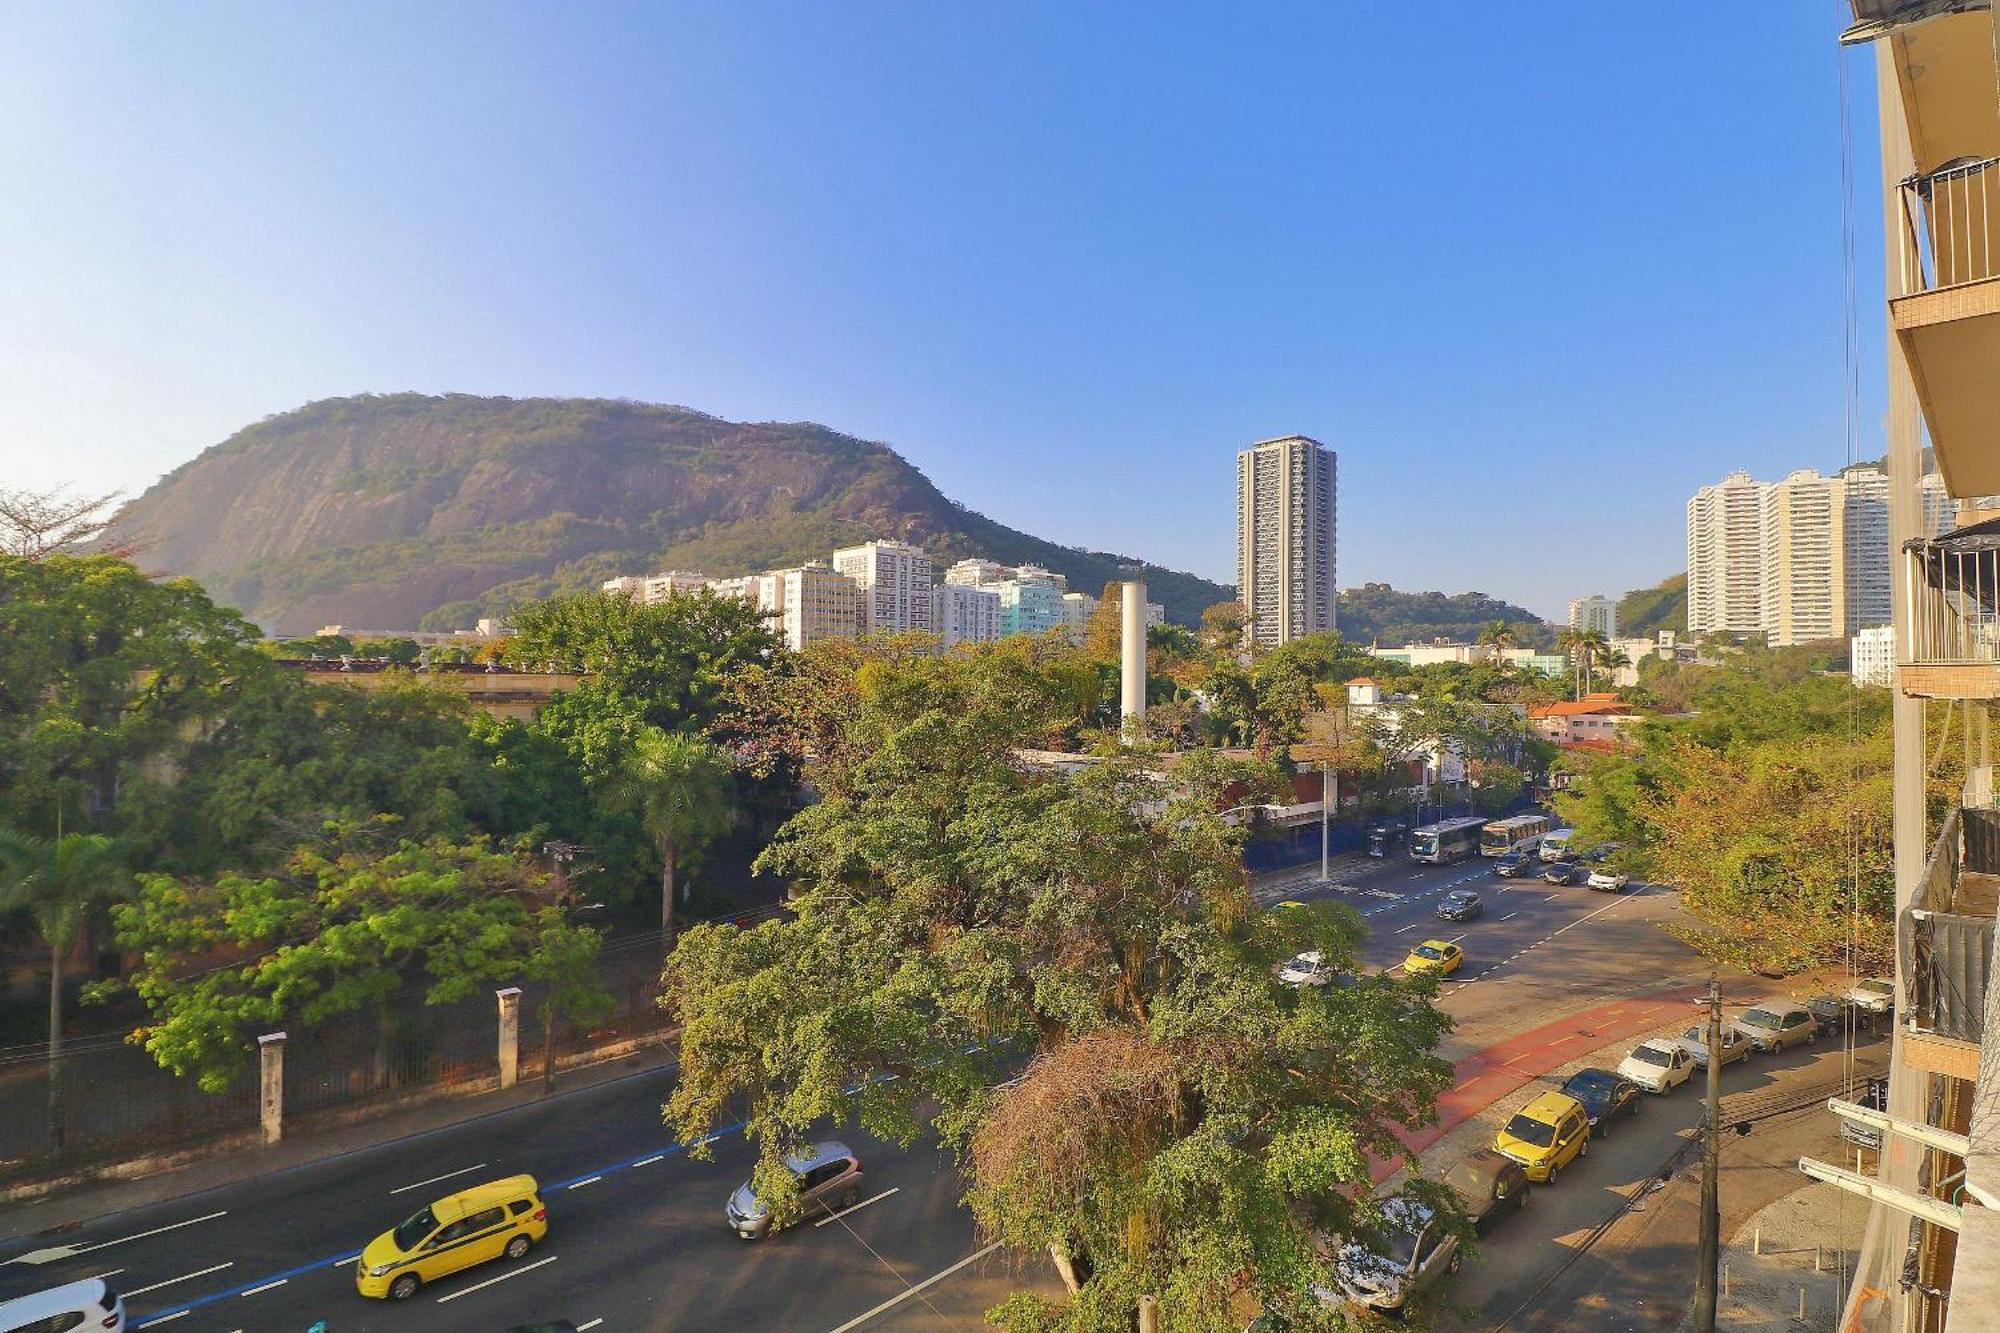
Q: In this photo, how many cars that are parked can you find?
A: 9